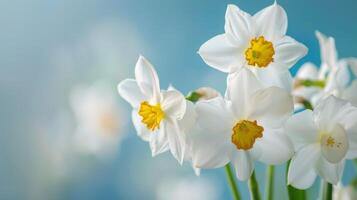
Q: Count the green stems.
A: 5